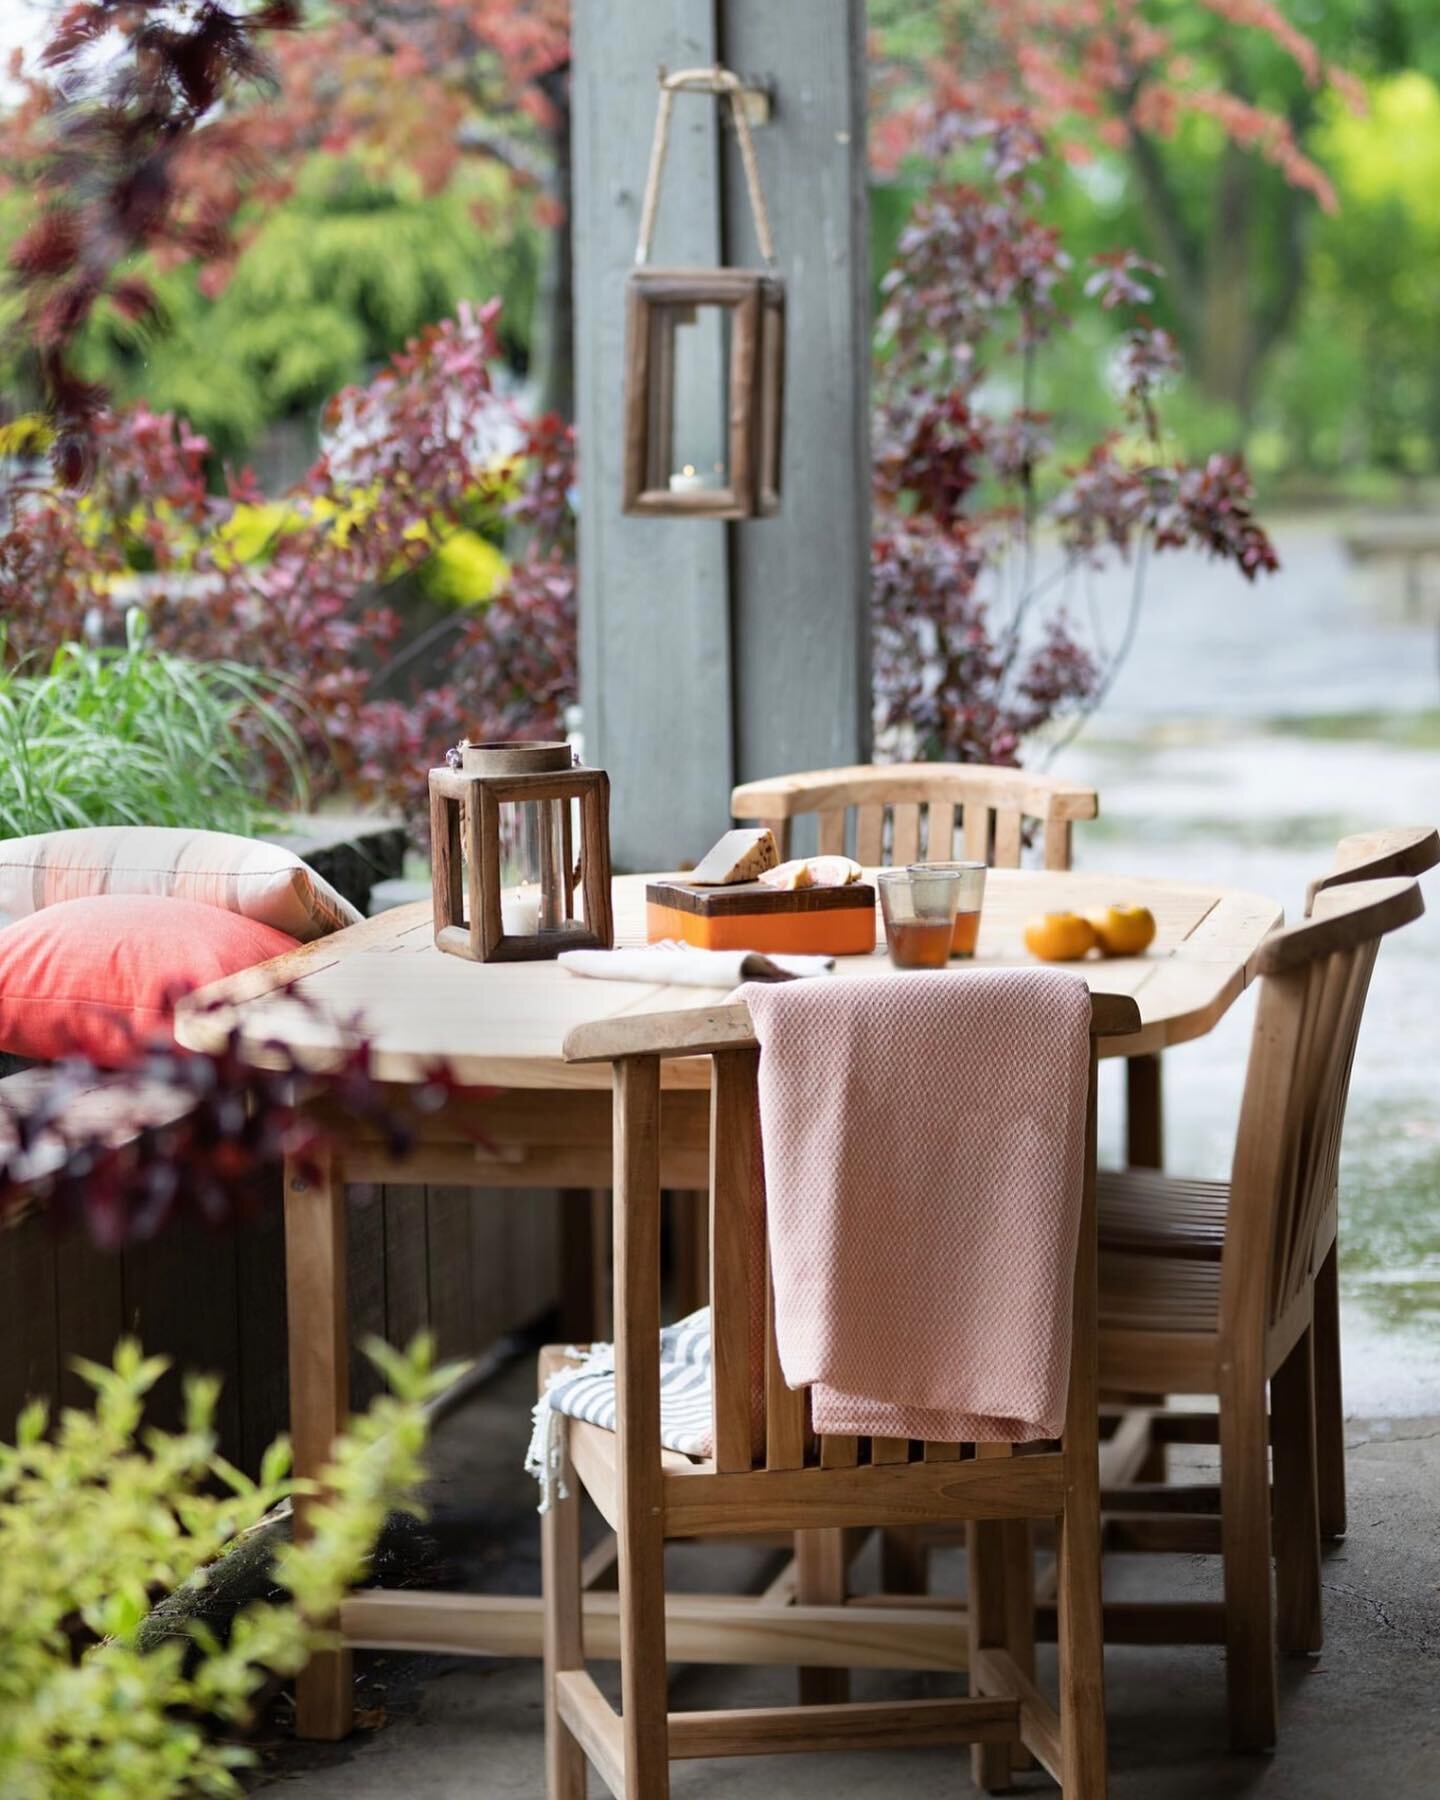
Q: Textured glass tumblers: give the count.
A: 2